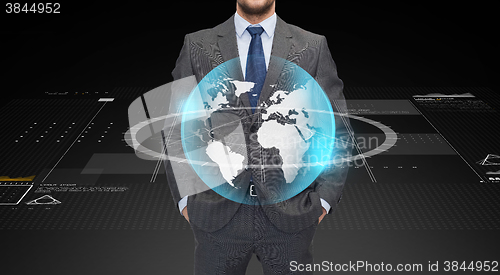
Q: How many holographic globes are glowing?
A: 1